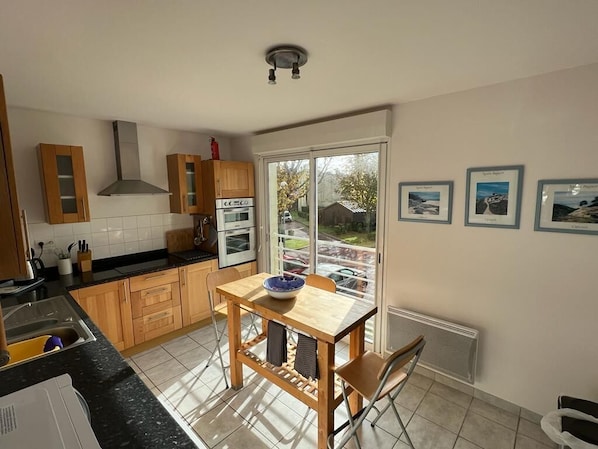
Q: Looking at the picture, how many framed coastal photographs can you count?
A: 3